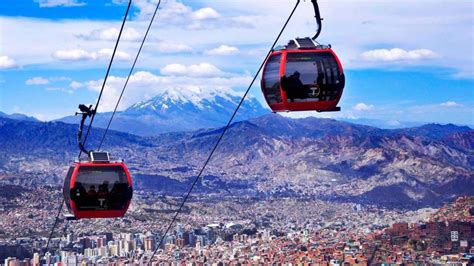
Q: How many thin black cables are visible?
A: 3